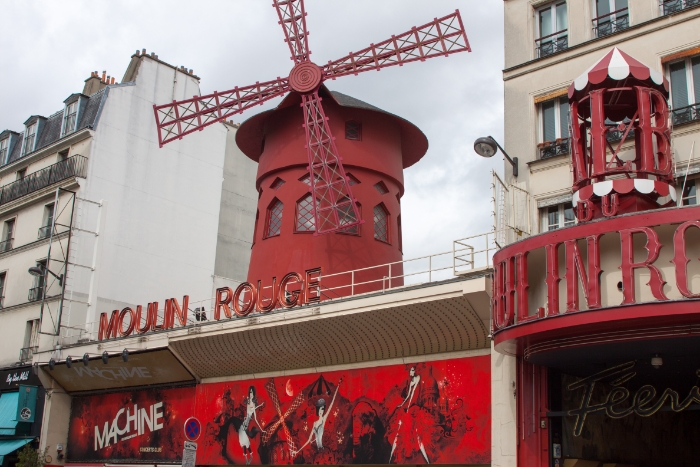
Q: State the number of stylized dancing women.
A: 3